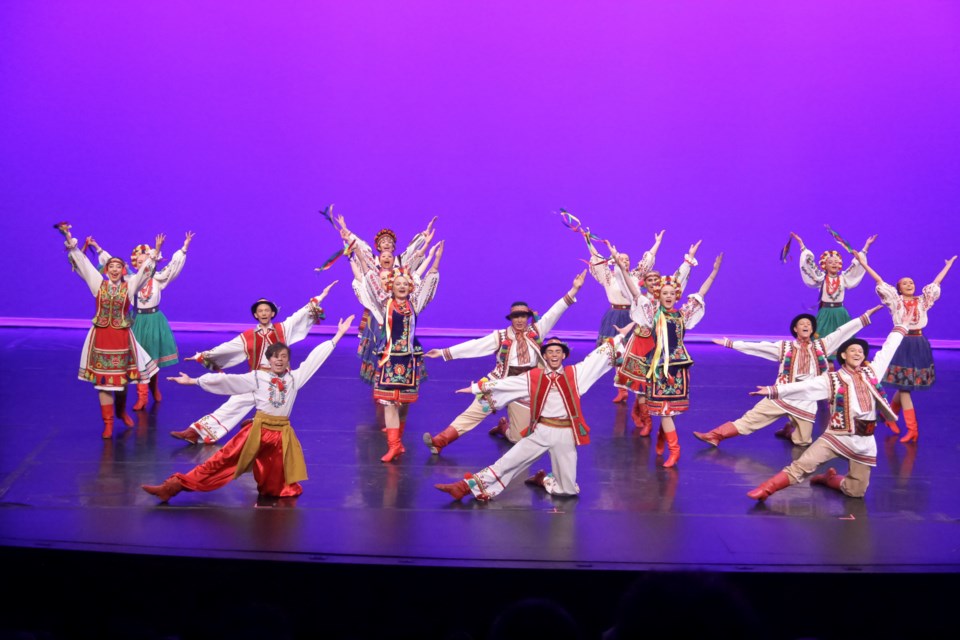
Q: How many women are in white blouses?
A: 11